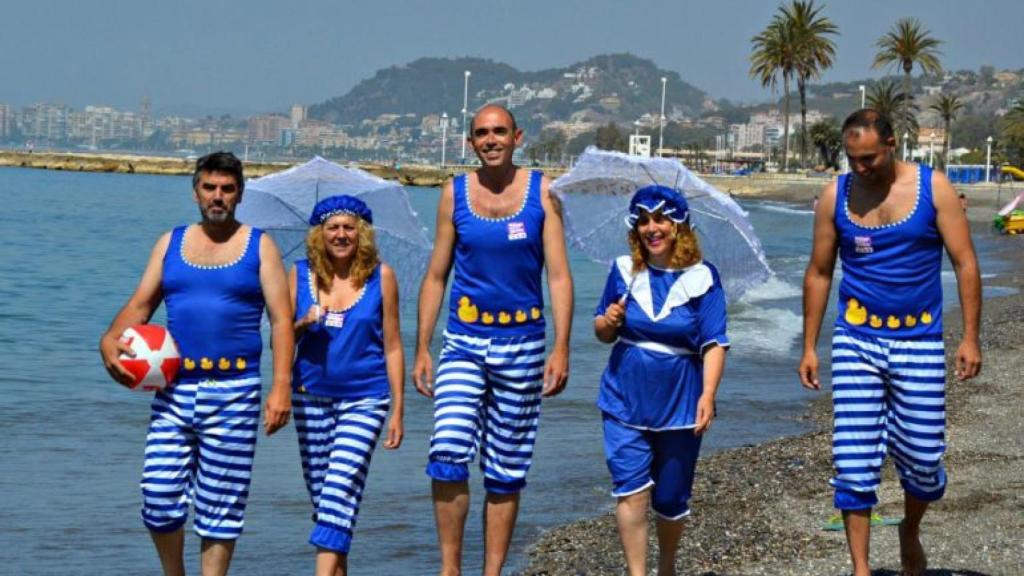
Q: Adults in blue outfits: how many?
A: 5